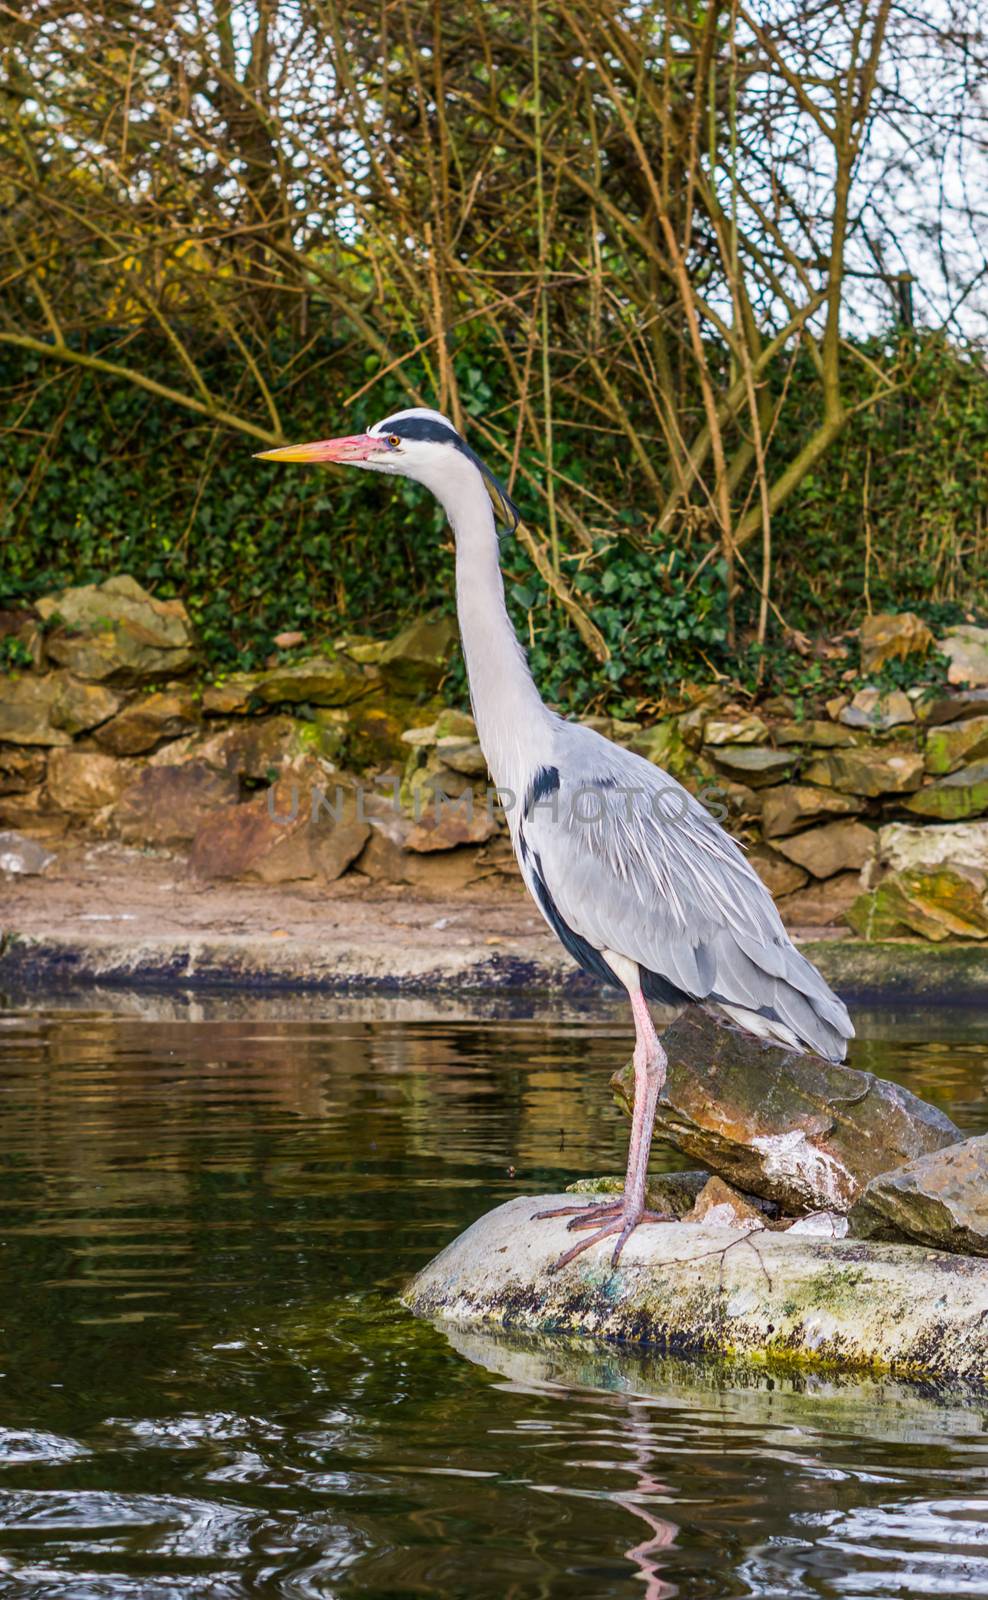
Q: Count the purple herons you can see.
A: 0